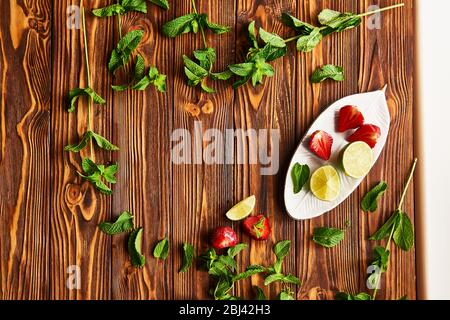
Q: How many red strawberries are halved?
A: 3